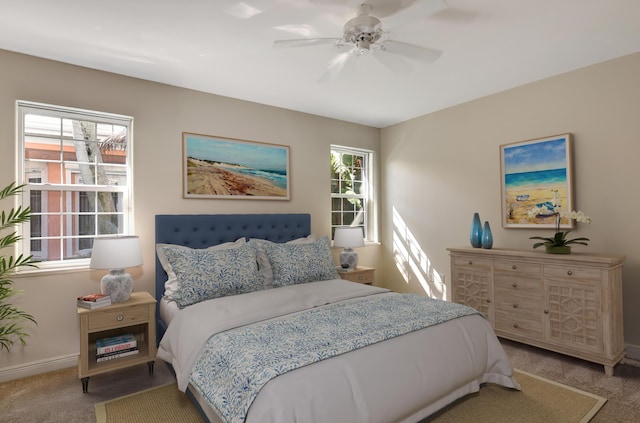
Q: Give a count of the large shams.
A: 2